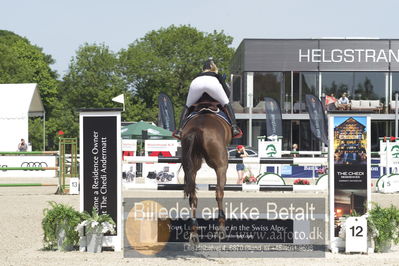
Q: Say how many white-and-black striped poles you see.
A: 2